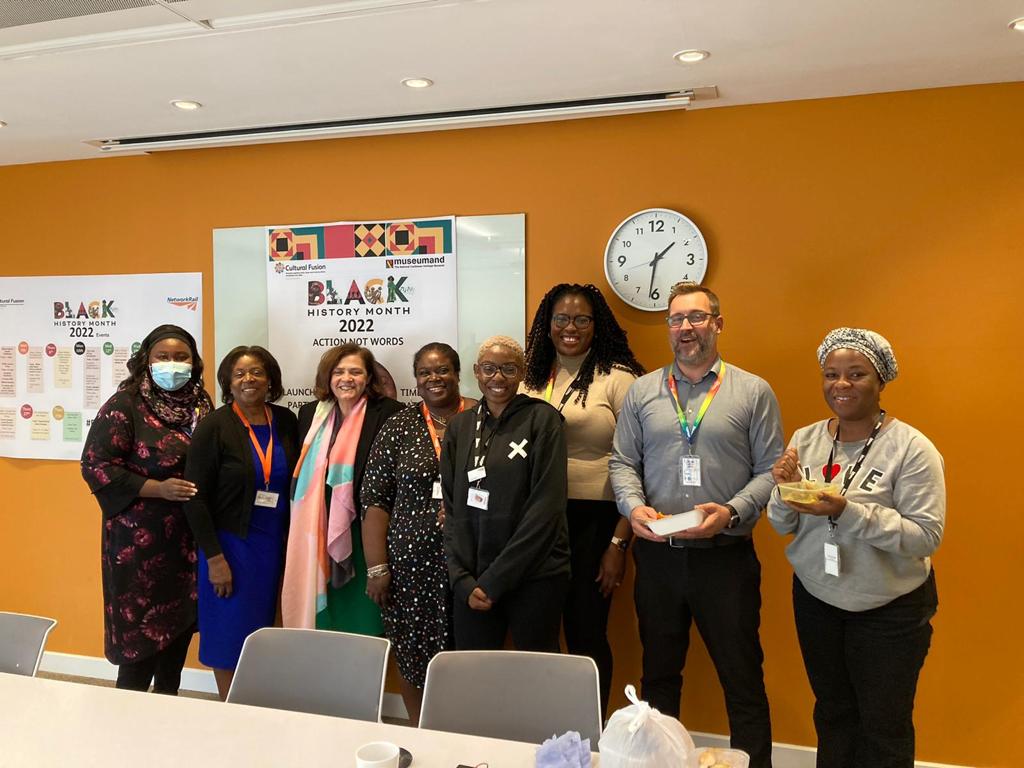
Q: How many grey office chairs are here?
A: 3